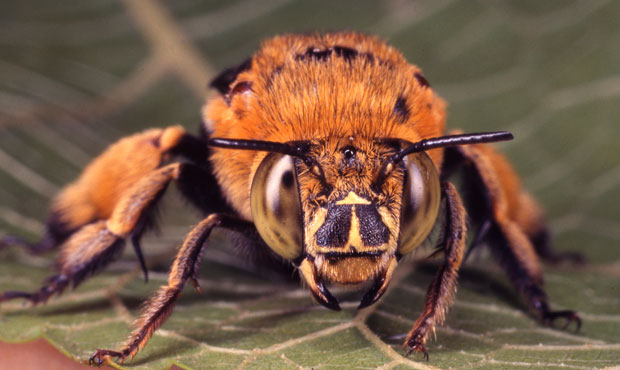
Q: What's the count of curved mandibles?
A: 2